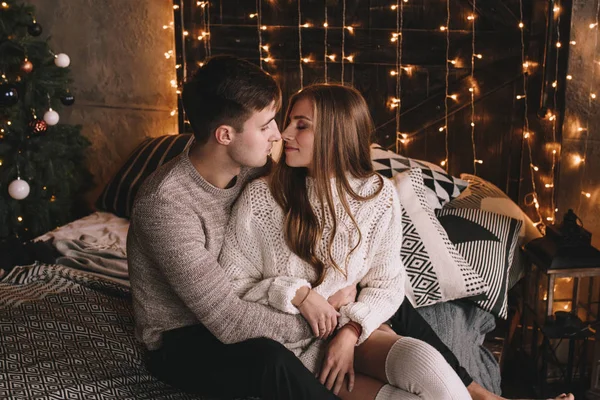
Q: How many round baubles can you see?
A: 8